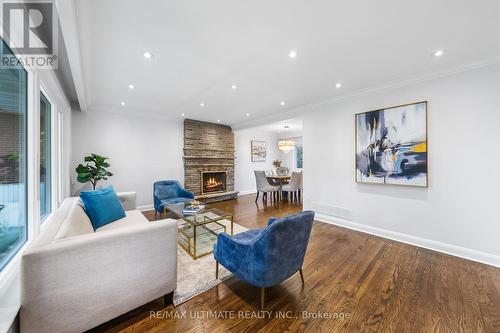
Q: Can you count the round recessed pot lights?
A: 12